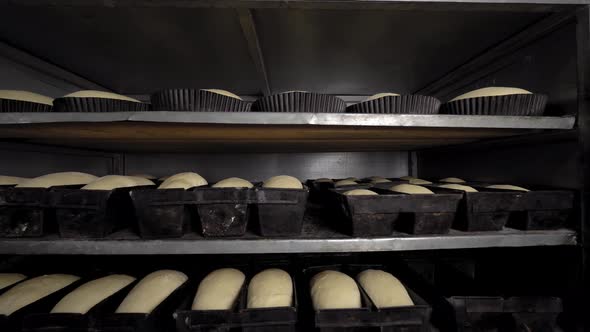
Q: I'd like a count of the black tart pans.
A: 6